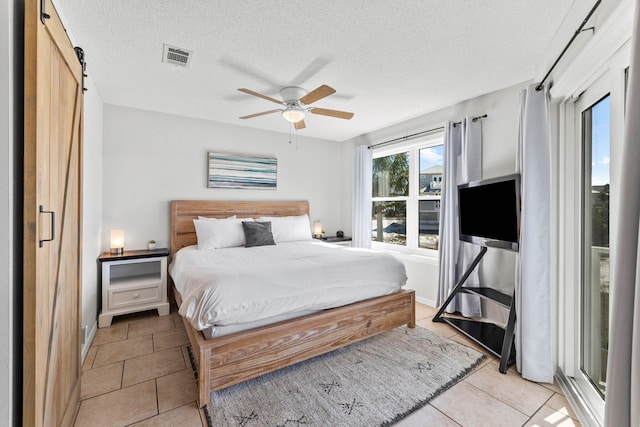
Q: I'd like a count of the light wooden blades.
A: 5